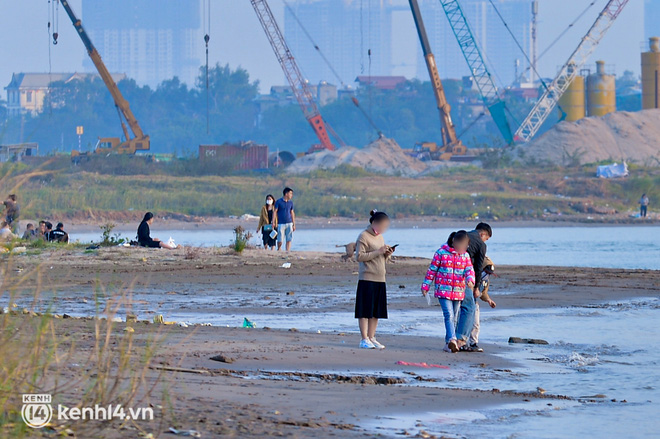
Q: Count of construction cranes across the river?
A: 5